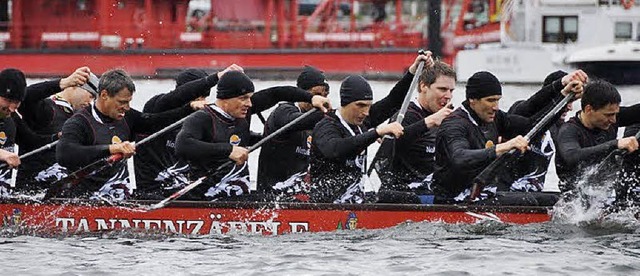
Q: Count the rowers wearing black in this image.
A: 11